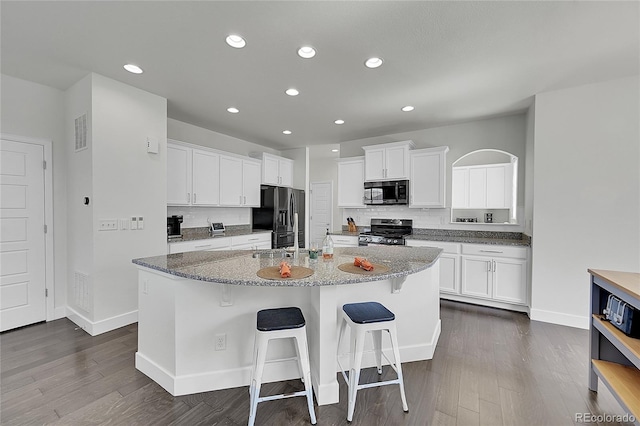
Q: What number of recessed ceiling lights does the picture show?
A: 10